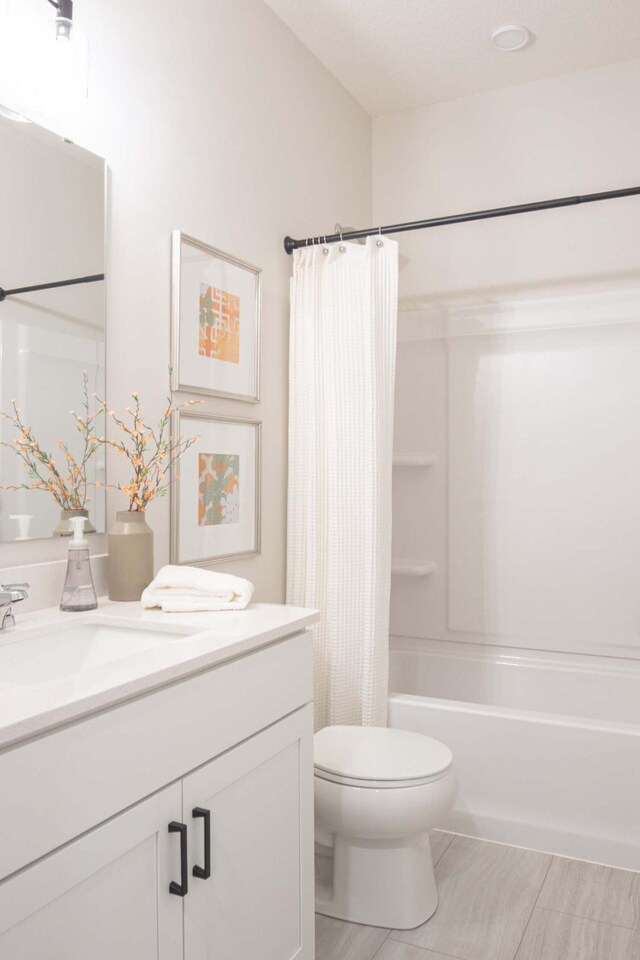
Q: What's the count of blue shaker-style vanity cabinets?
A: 0